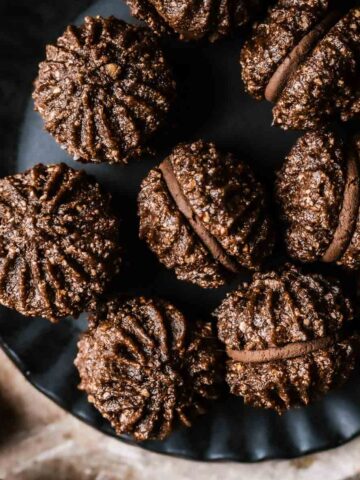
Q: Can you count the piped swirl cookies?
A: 8